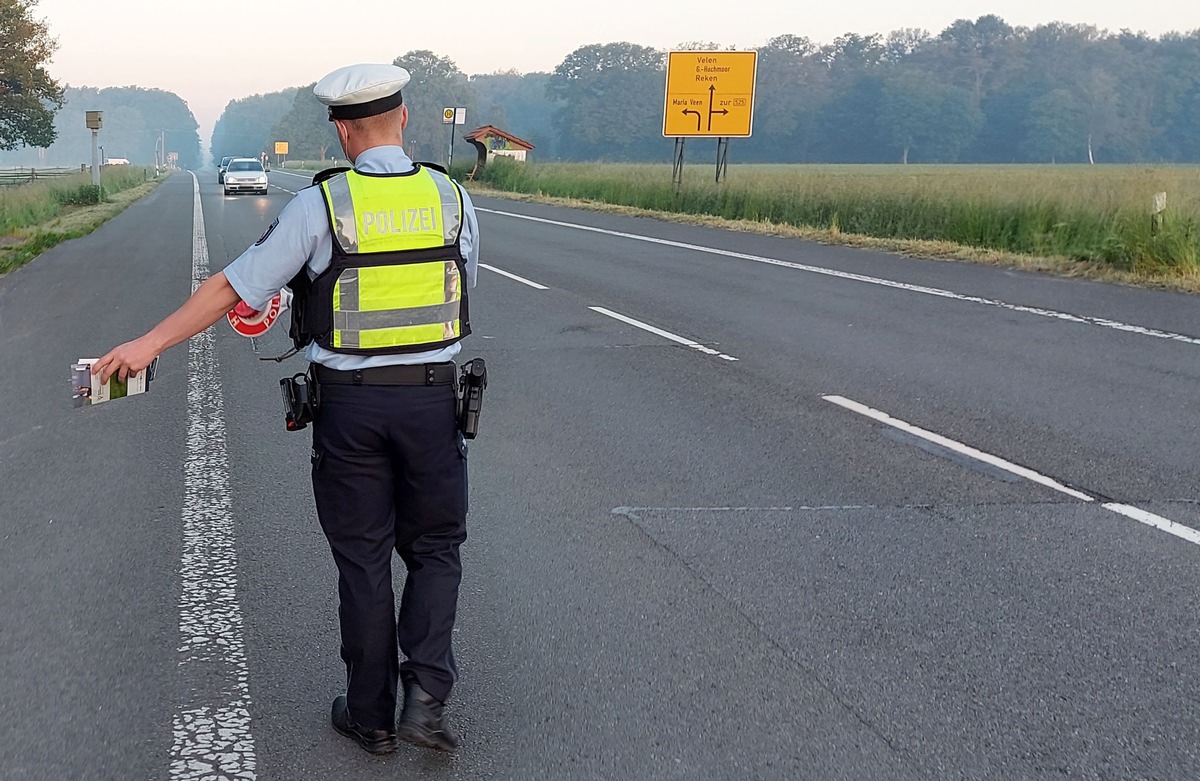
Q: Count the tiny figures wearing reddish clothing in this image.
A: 0